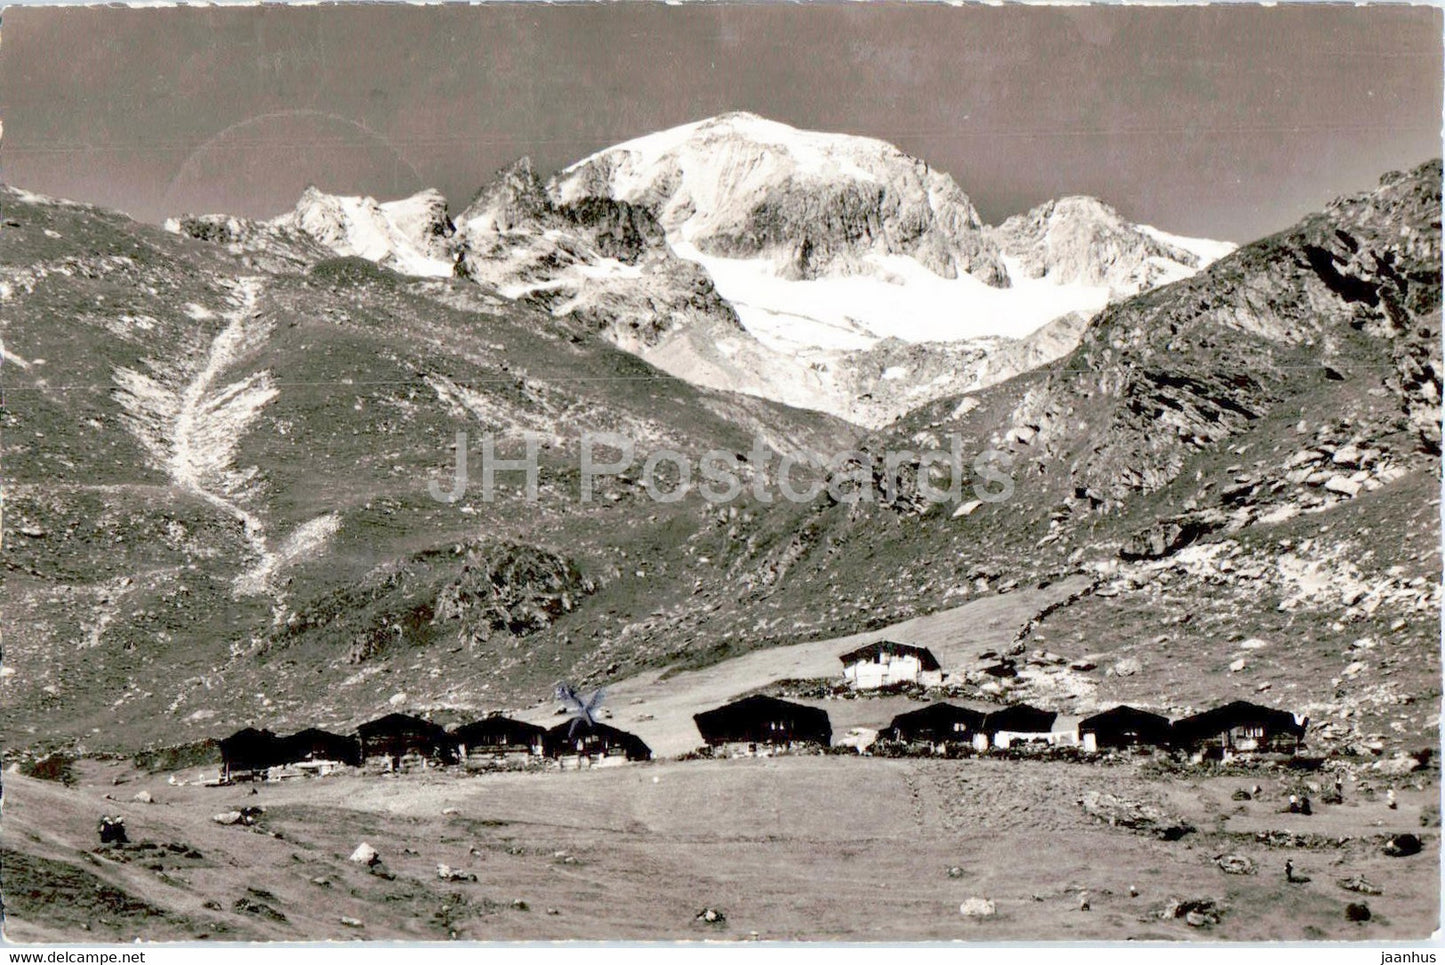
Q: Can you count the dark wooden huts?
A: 10